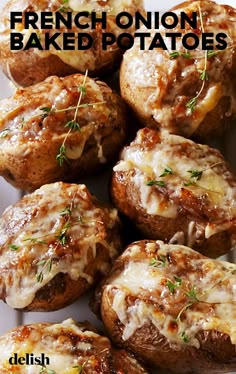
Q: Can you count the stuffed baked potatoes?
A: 7